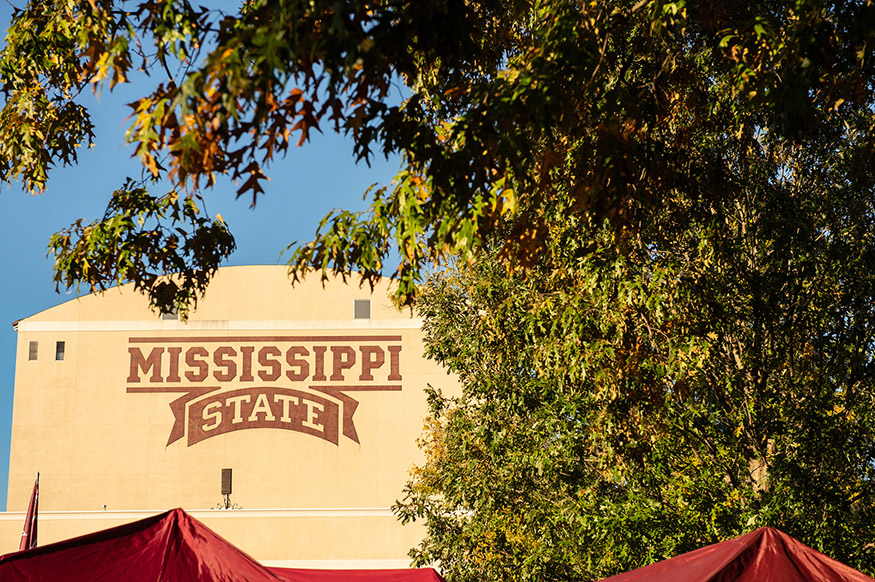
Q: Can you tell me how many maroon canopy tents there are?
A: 3